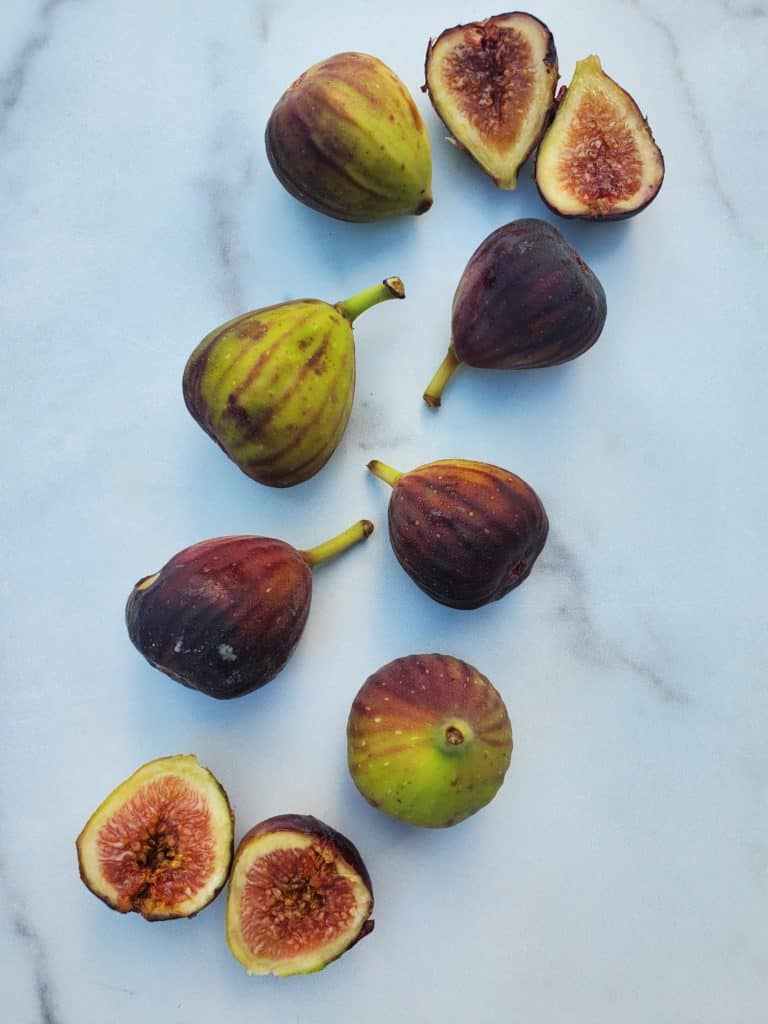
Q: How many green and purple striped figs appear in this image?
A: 3